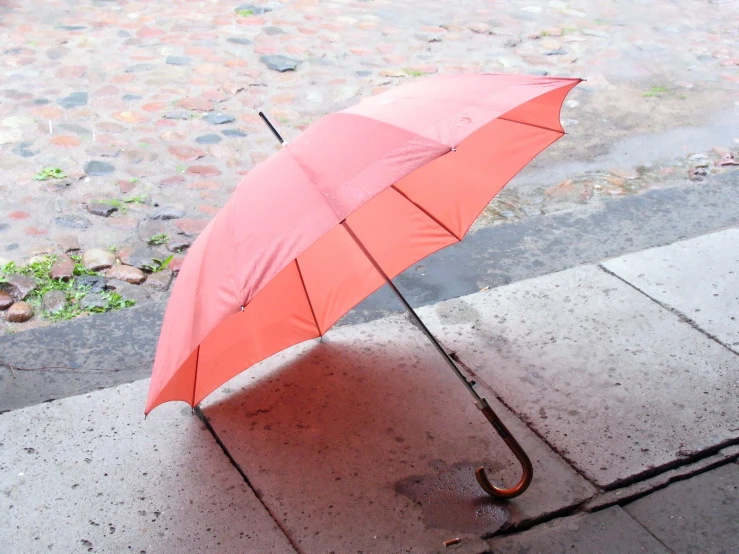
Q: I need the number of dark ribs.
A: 4